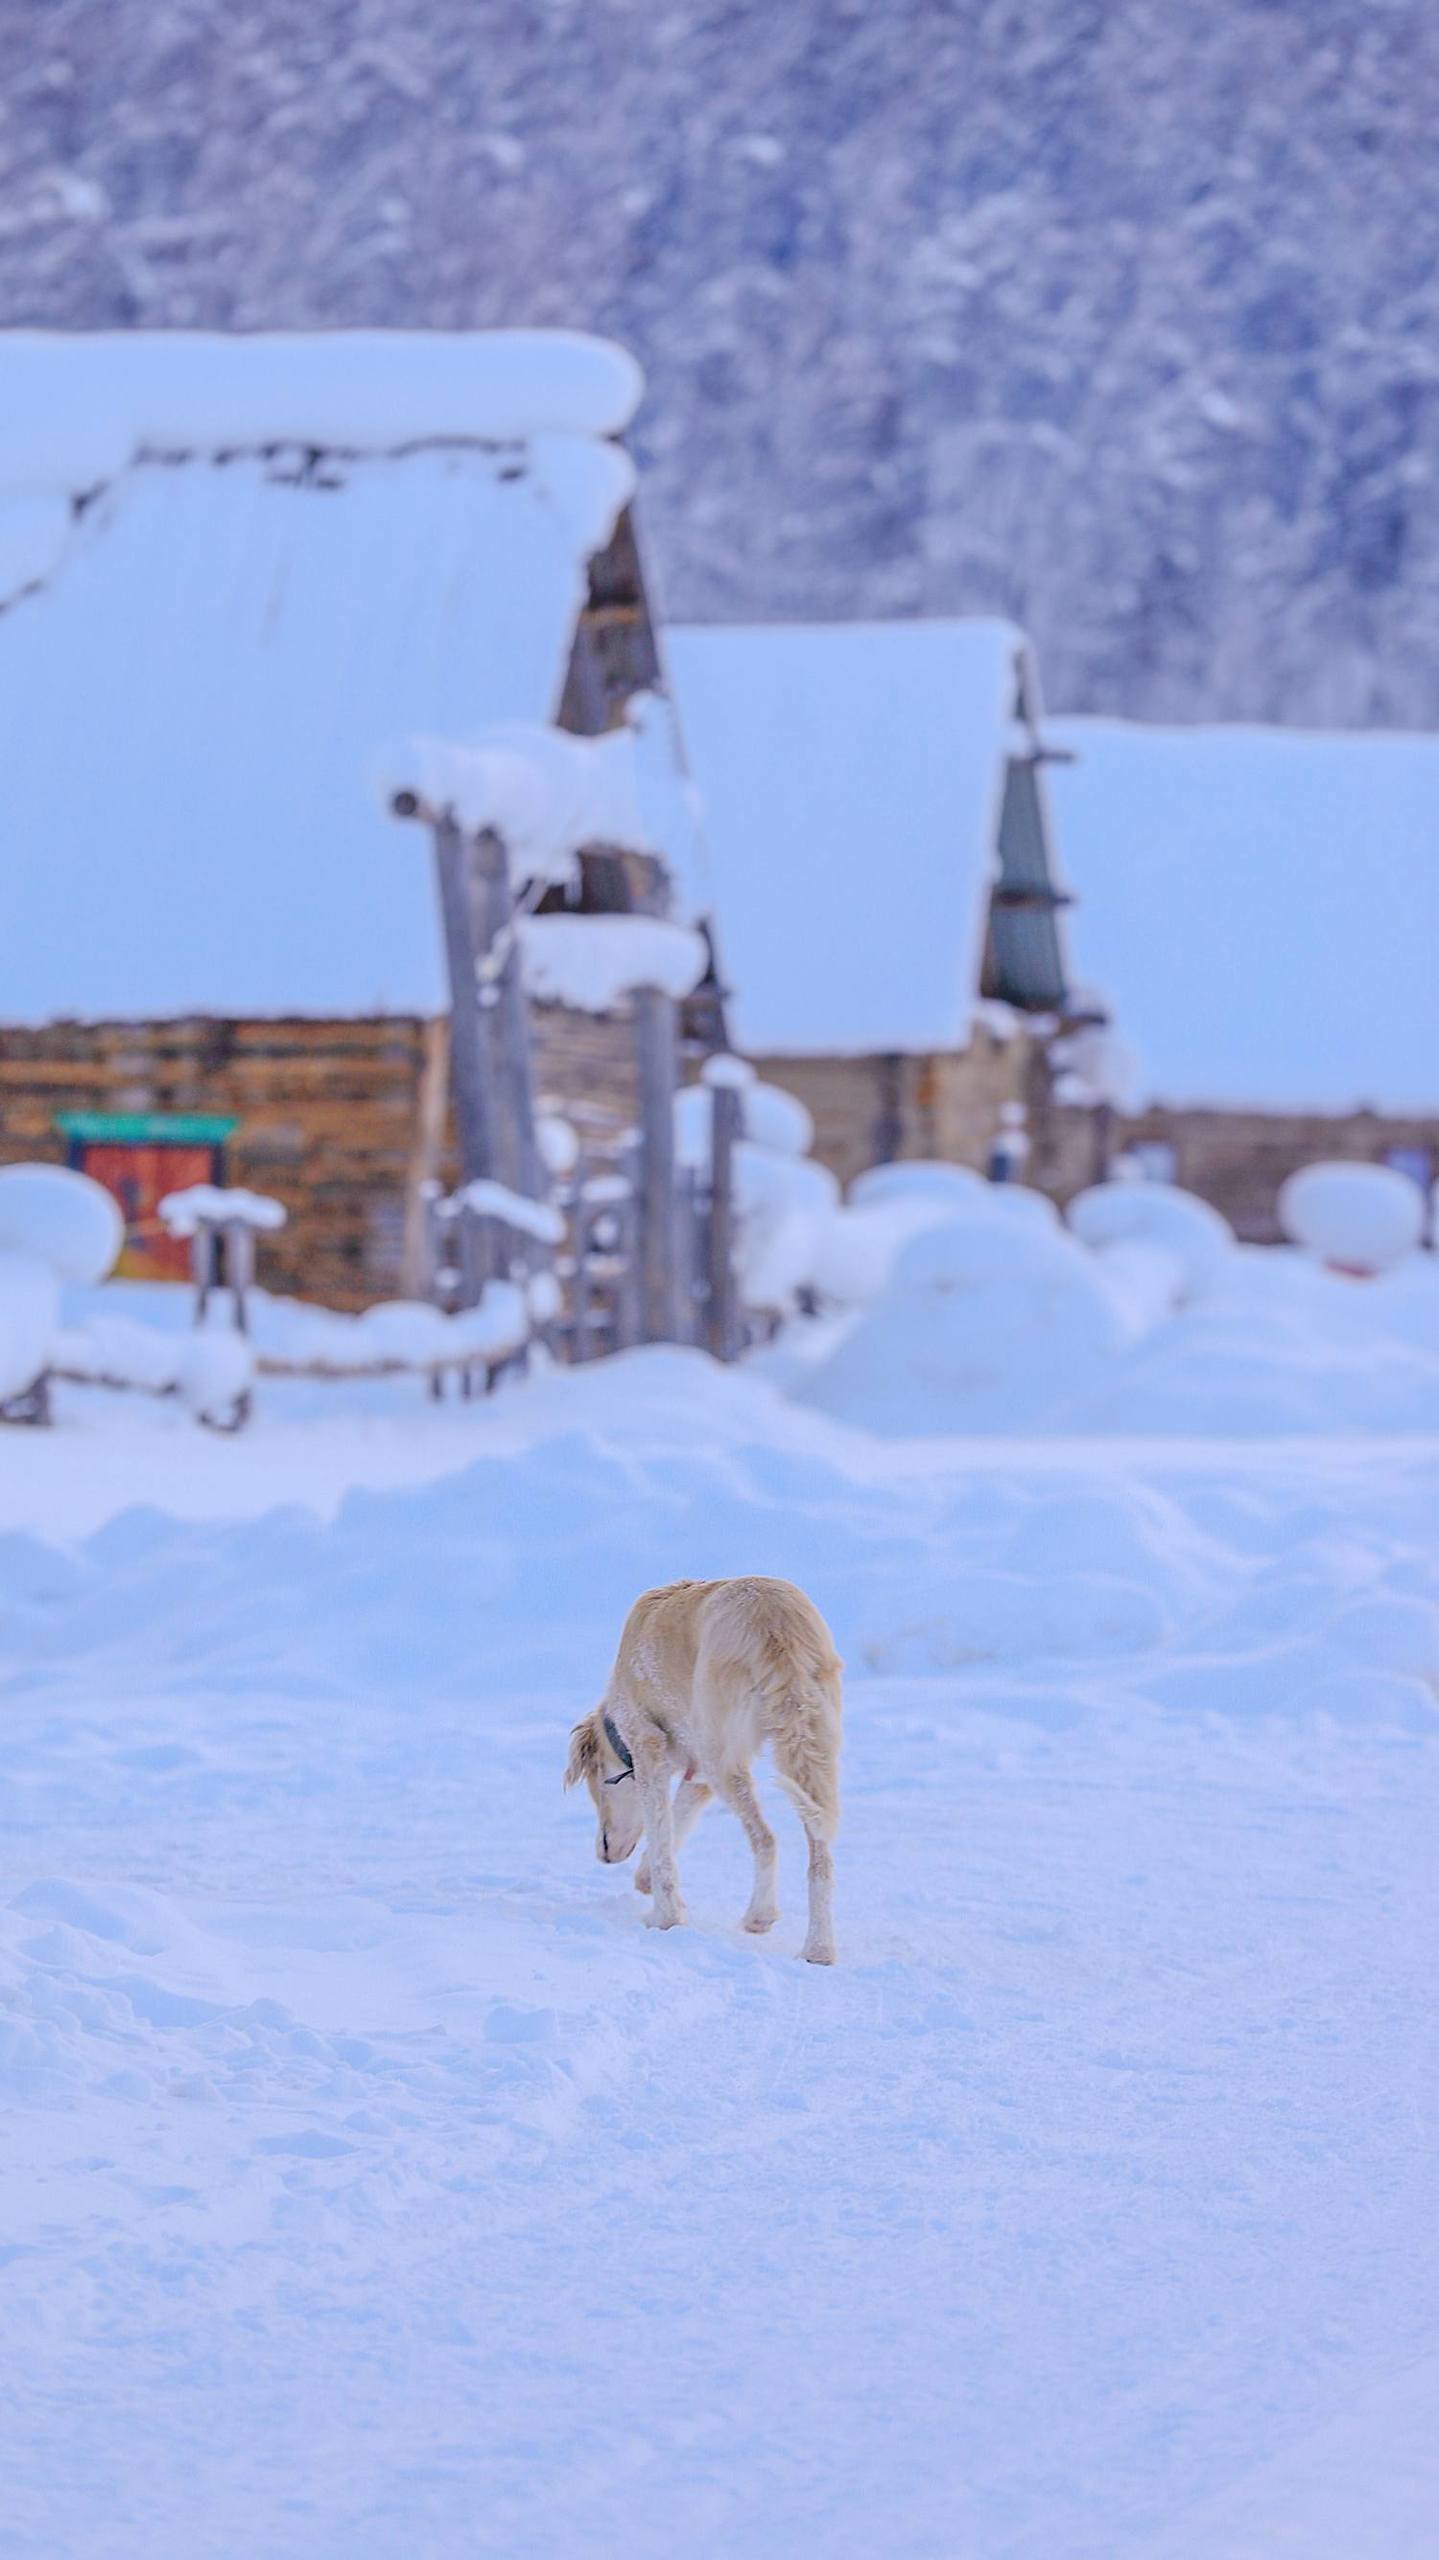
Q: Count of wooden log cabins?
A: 3